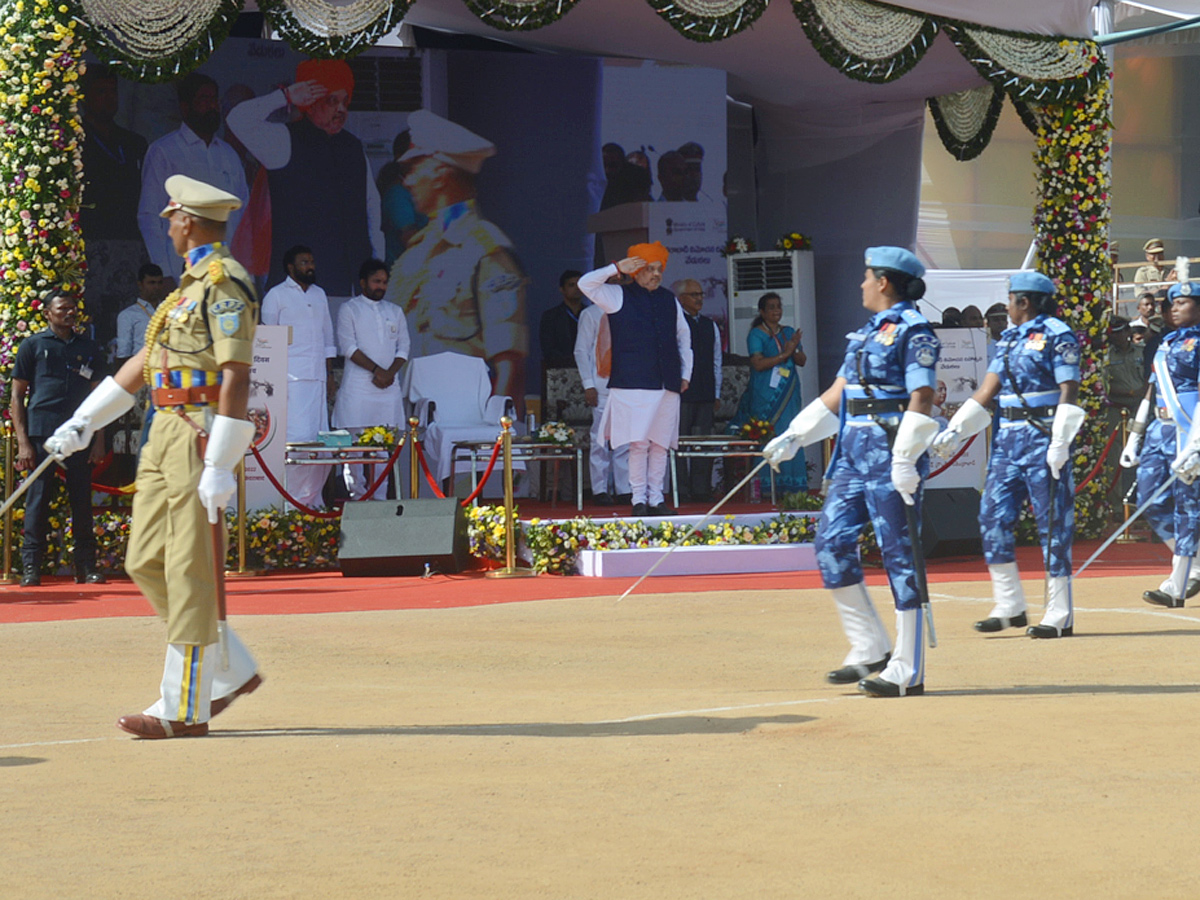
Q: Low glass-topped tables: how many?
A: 3